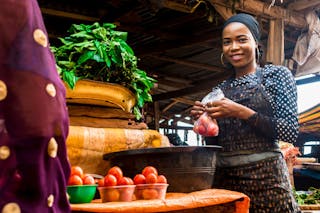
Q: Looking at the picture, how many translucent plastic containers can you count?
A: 2